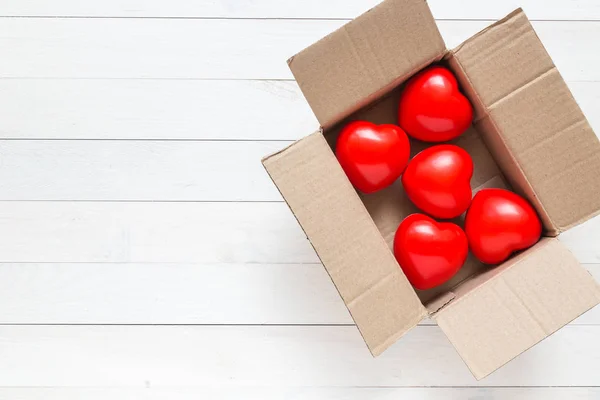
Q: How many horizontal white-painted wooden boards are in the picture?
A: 8